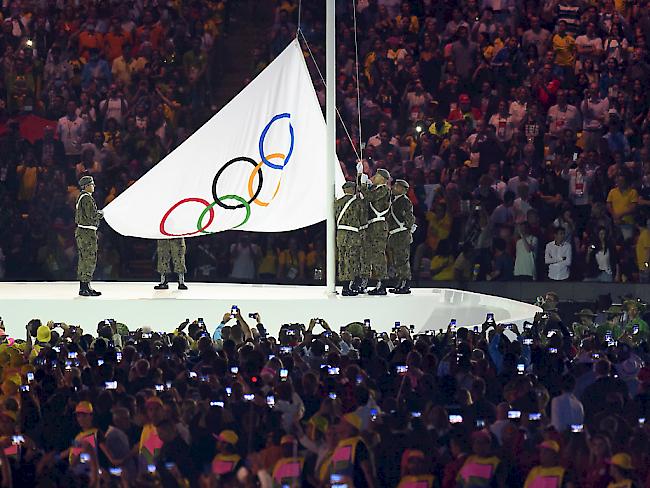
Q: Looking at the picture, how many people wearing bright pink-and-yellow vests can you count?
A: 10